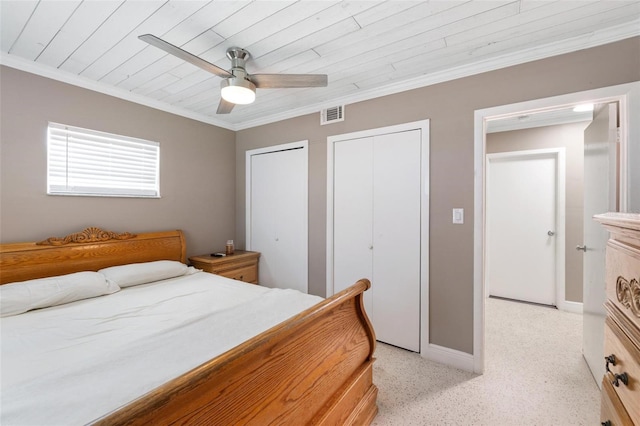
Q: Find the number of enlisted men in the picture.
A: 0